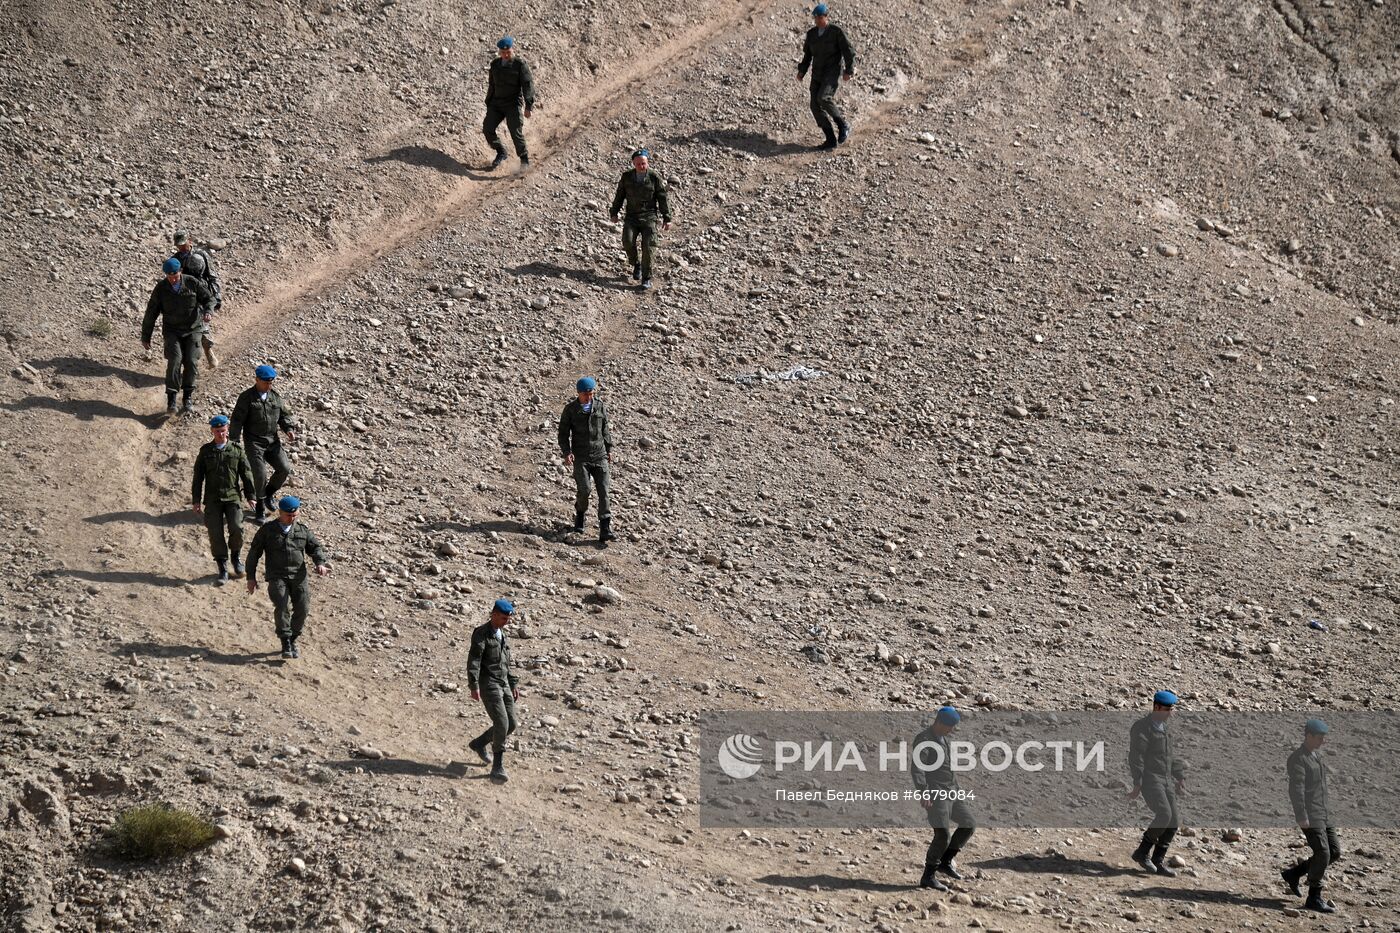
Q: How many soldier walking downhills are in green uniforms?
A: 12